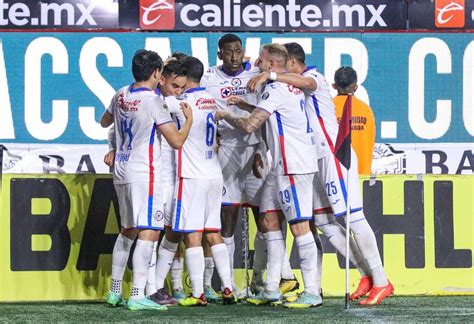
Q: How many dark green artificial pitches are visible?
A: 1